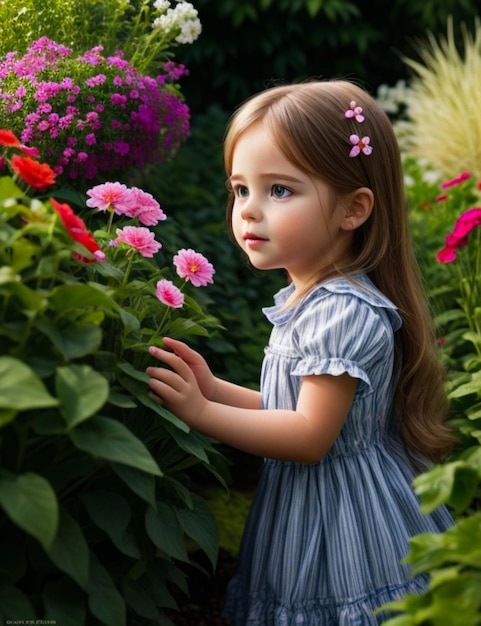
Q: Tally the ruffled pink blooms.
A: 5